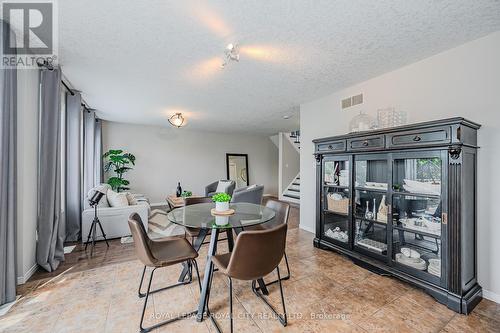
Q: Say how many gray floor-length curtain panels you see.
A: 5